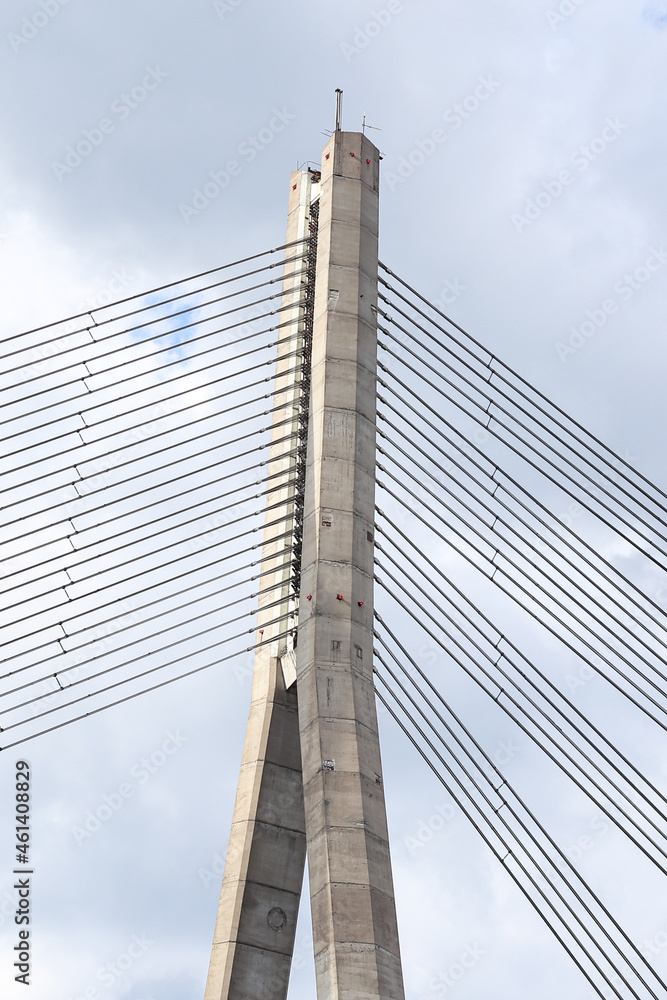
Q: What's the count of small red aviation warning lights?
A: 8